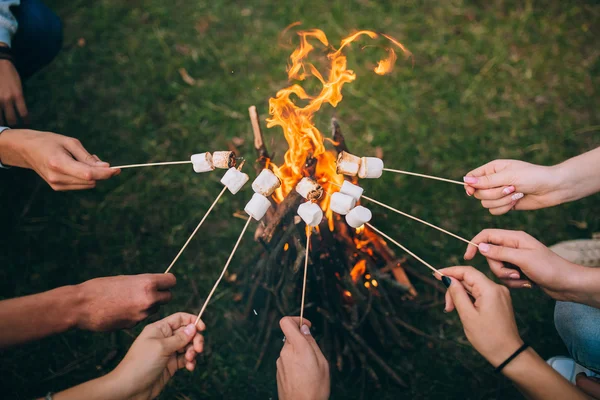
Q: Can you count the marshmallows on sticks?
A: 12